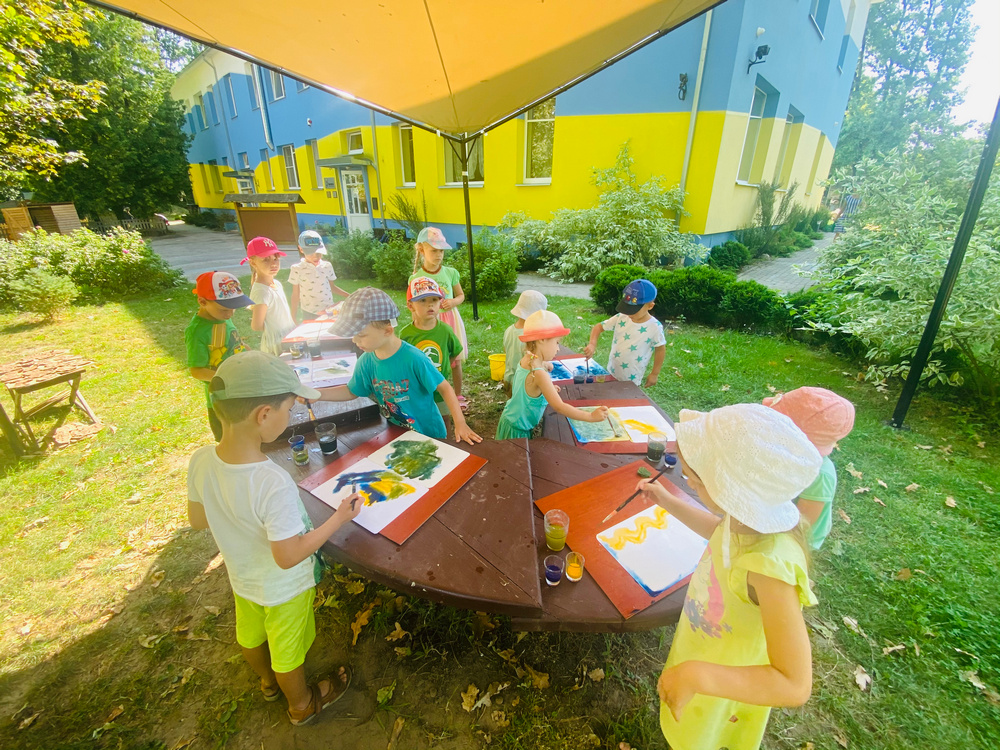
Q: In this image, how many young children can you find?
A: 12